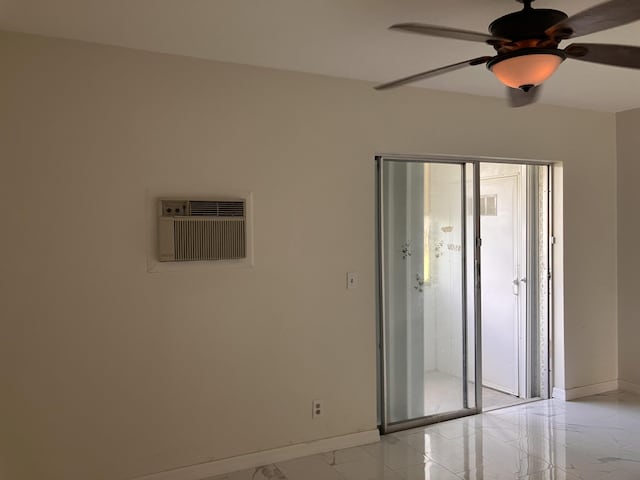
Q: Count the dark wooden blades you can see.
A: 5